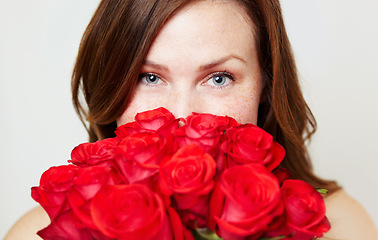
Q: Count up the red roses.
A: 11